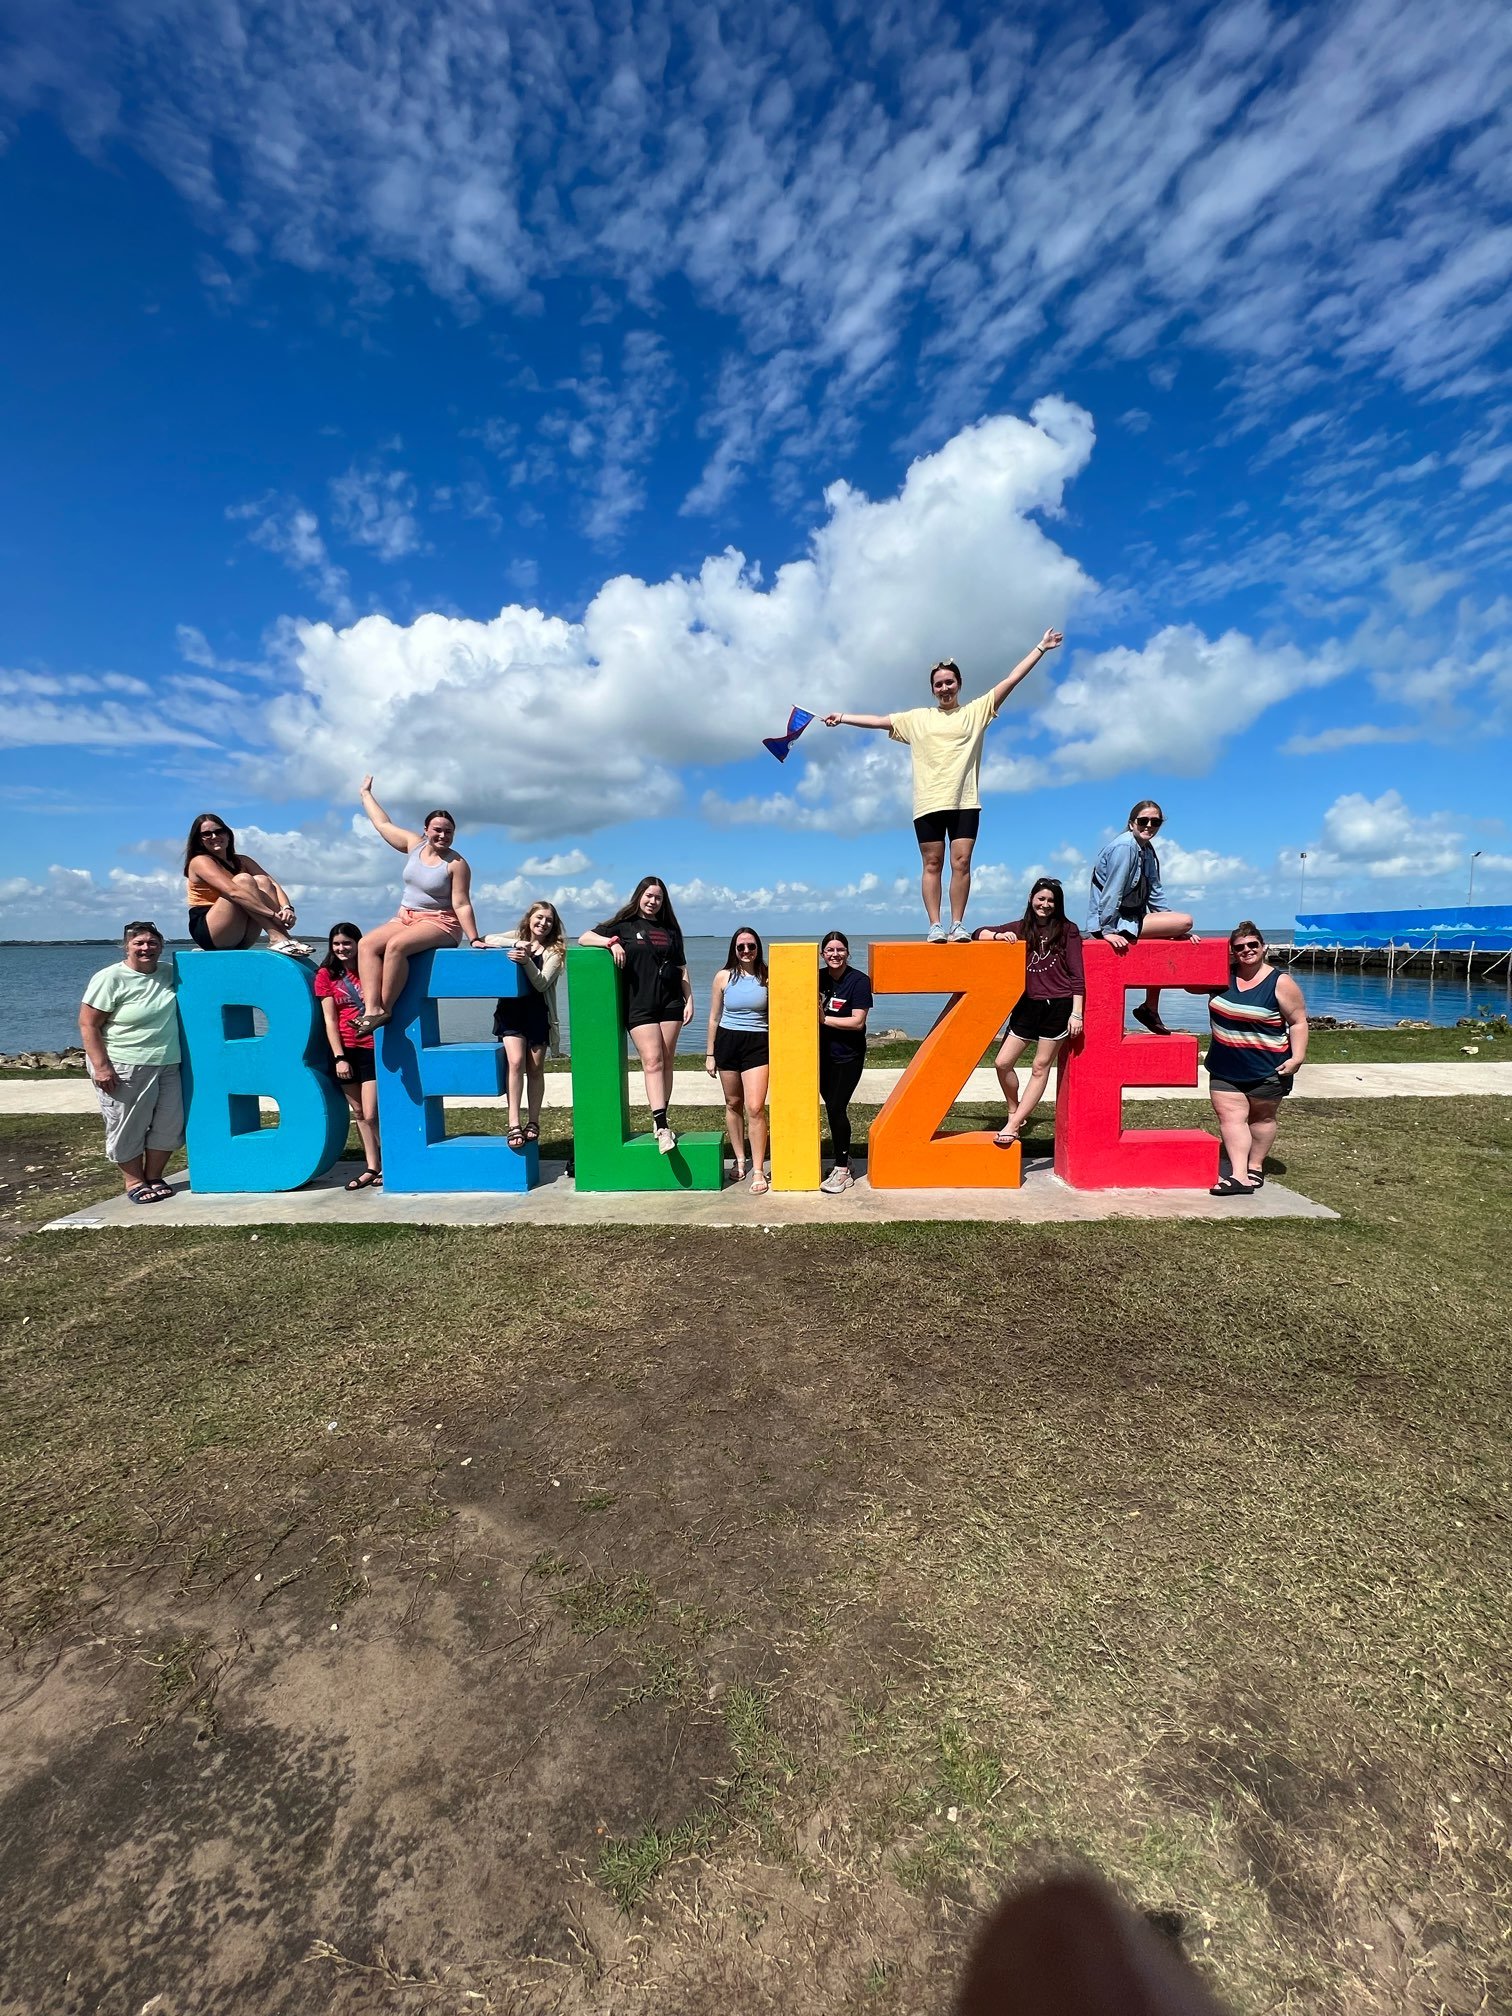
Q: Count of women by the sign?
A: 12